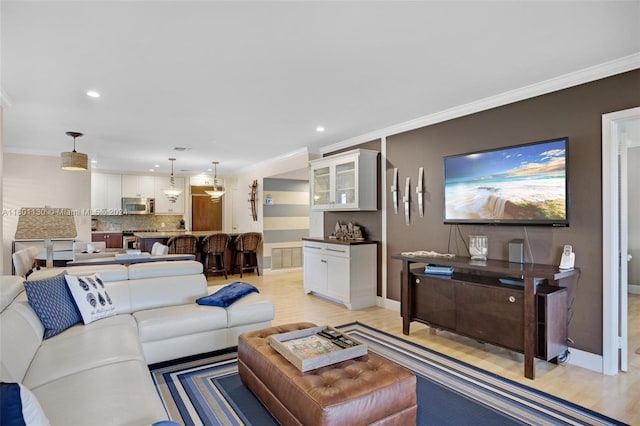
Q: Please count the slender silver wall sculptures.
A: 3